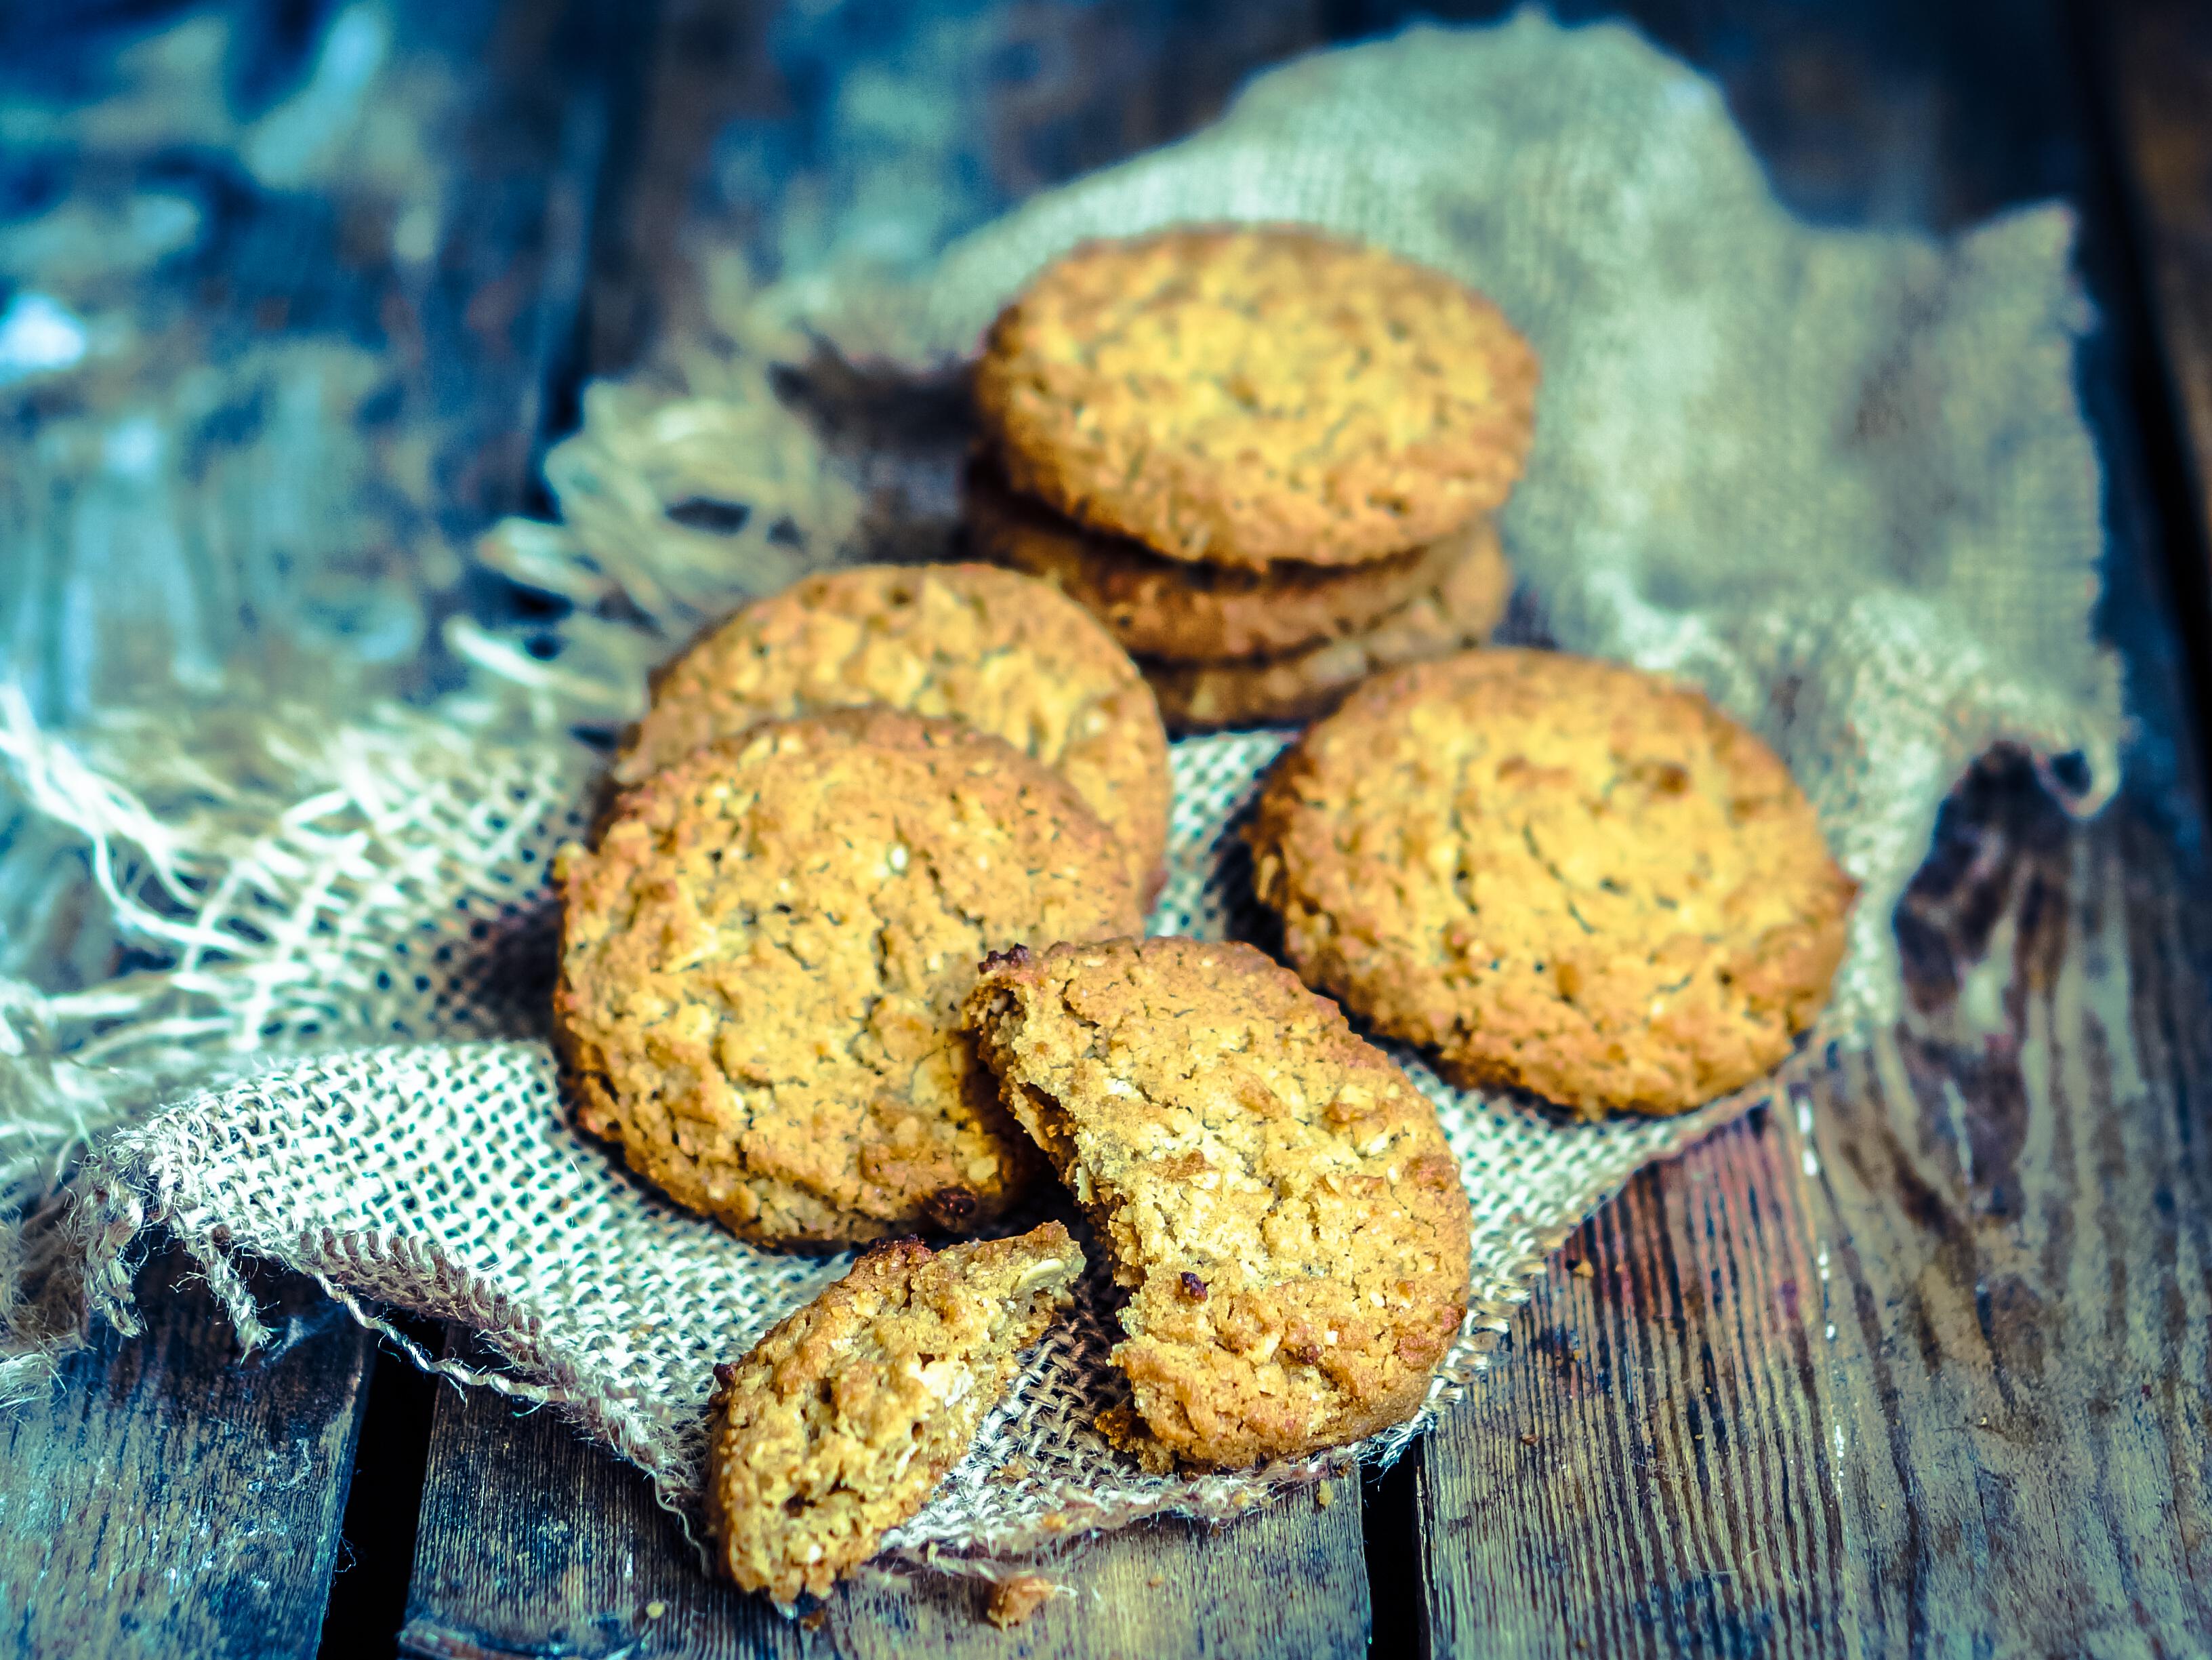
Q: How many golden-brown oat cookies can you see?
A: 7